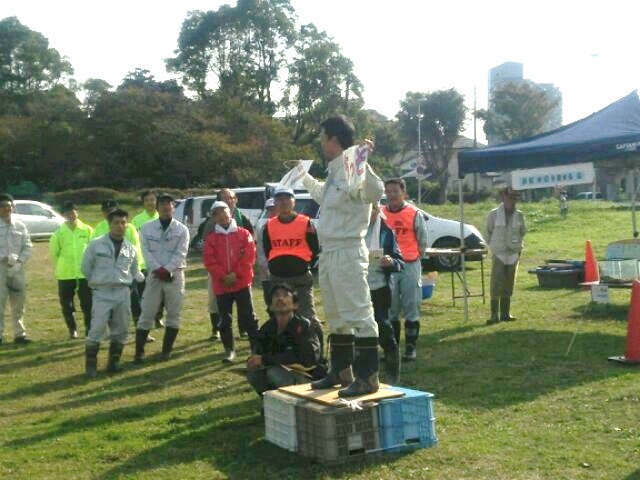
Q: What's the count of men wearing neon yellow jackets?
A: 3